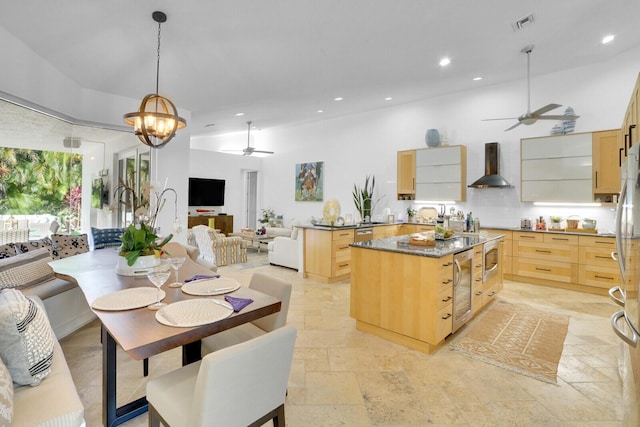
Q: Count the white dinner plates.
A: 3